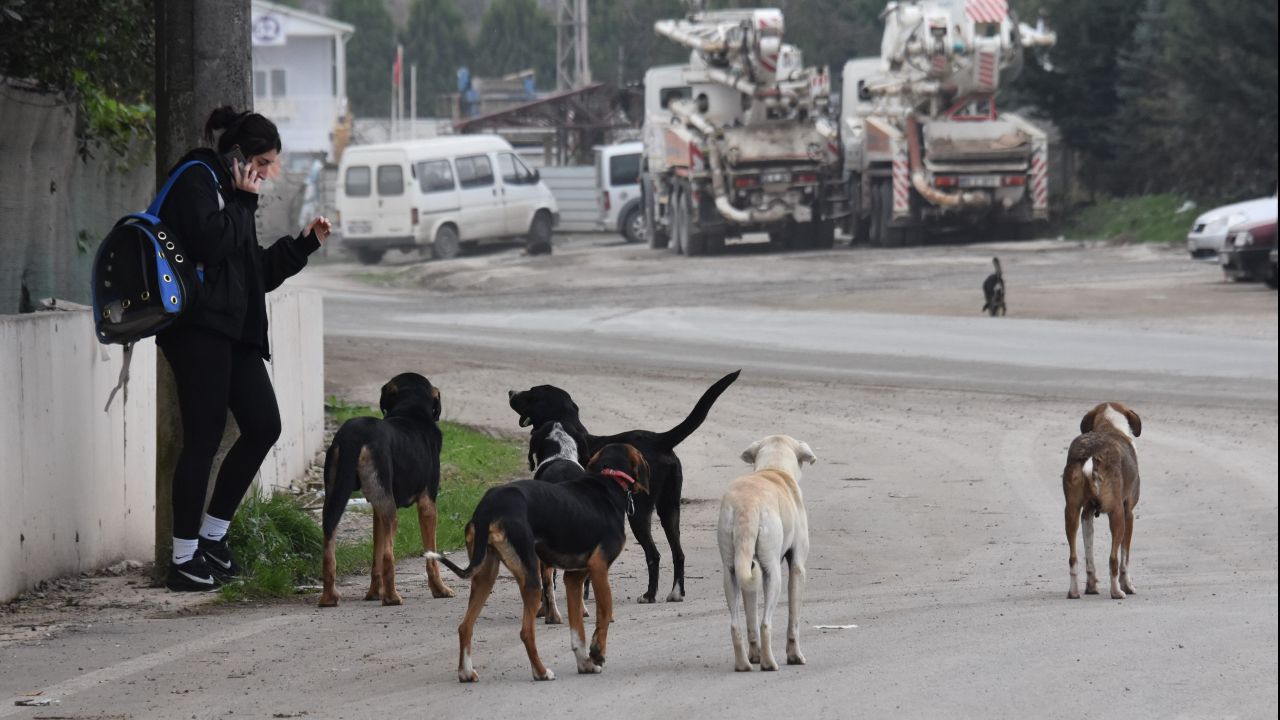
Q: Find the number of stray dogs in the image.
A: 7